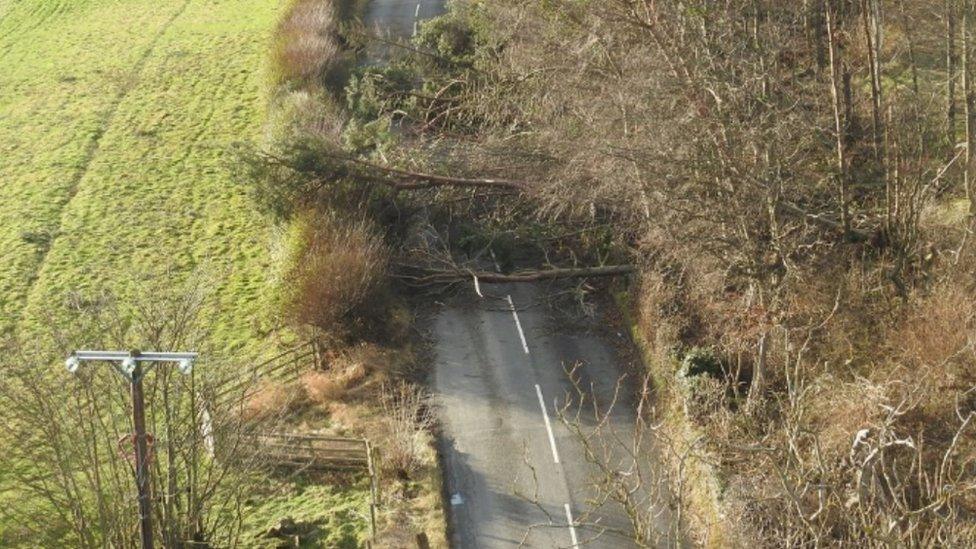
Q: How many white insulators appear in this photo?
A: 3